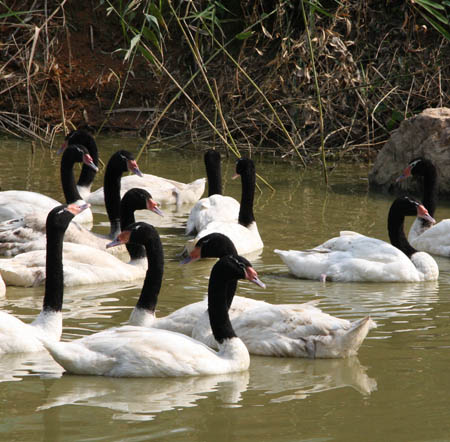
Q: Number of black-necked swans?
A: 12